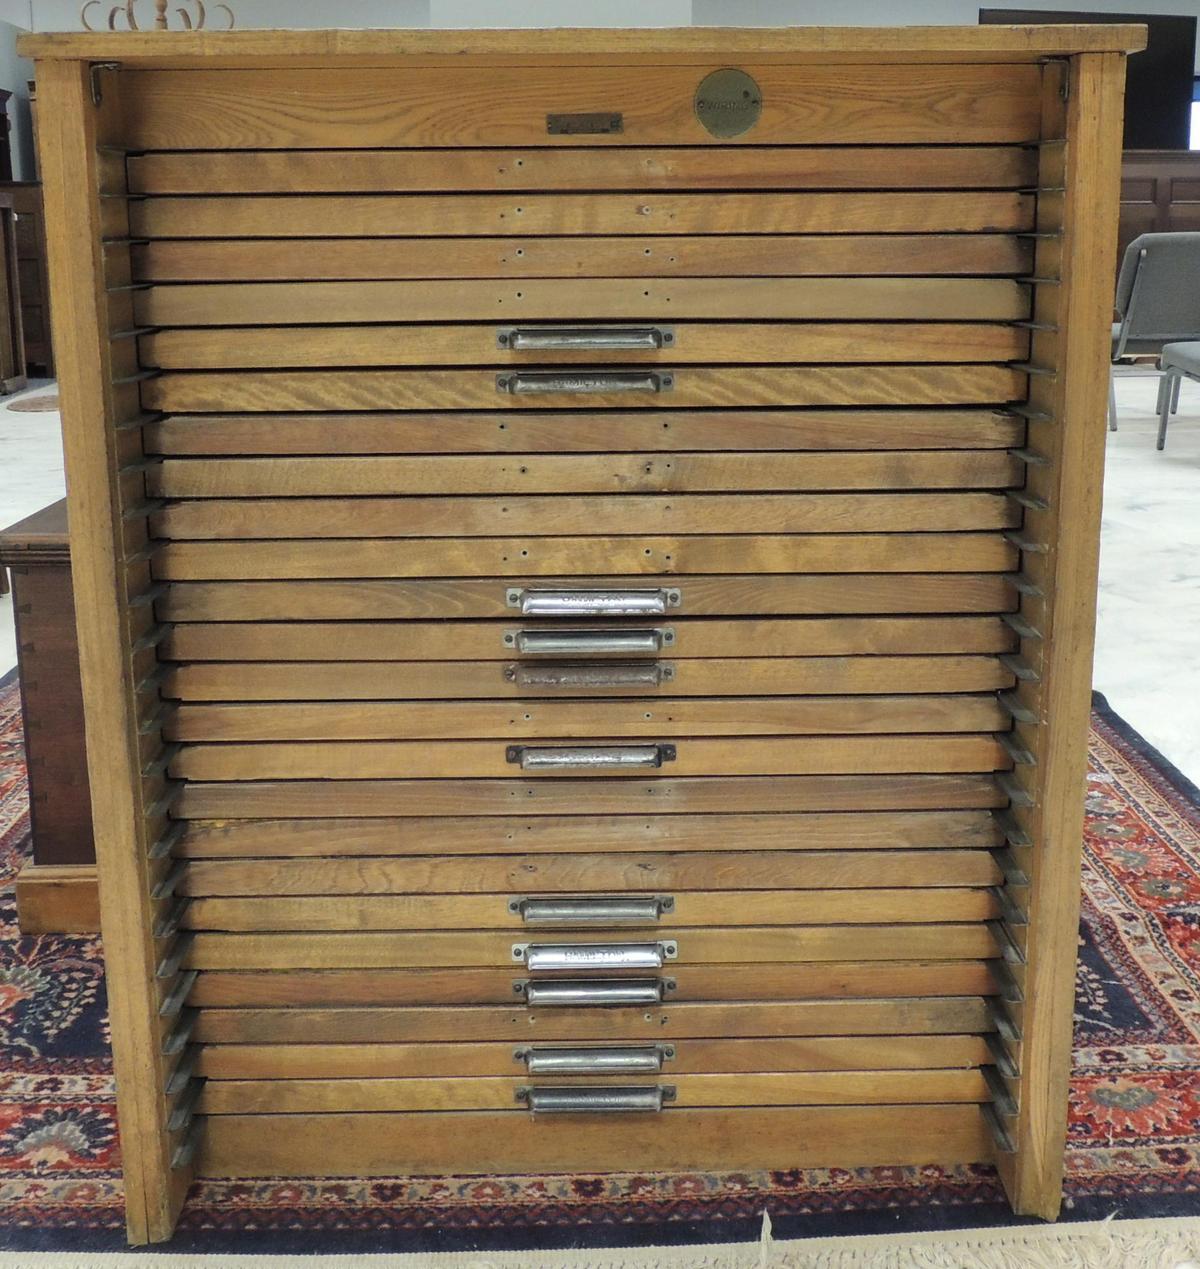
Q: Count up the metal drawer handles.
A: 11